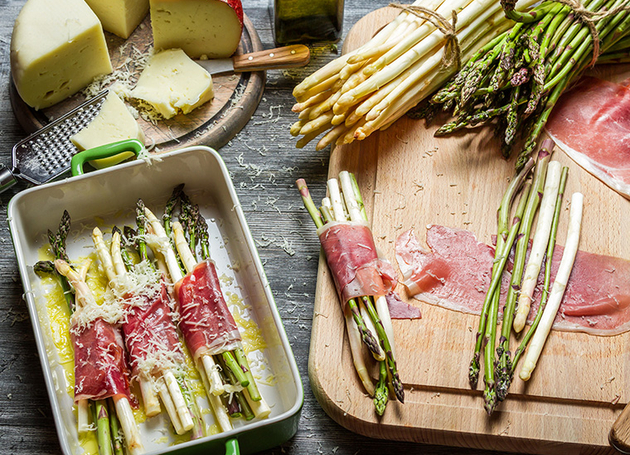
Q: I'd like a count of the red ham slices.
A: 6